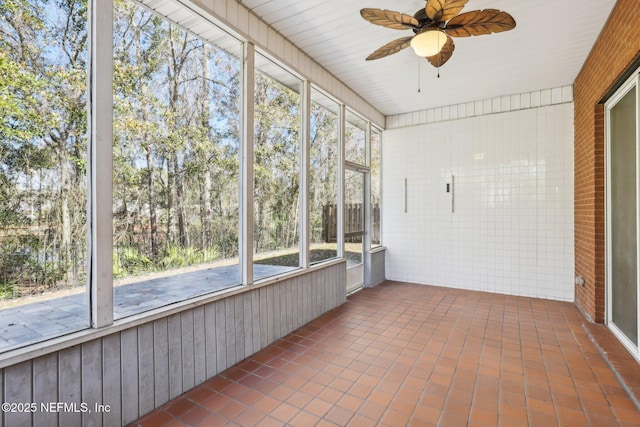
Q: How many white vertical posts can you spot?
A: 5